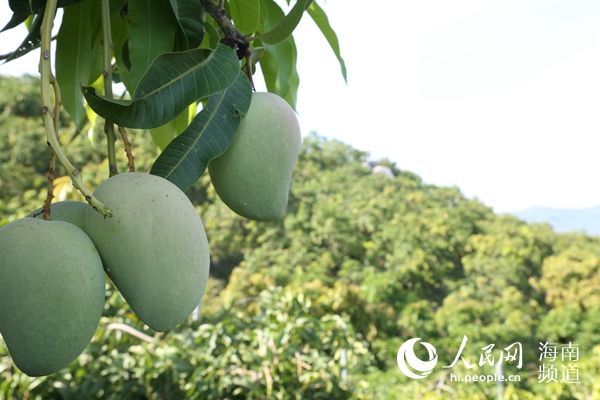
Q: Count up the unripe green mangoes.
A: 4